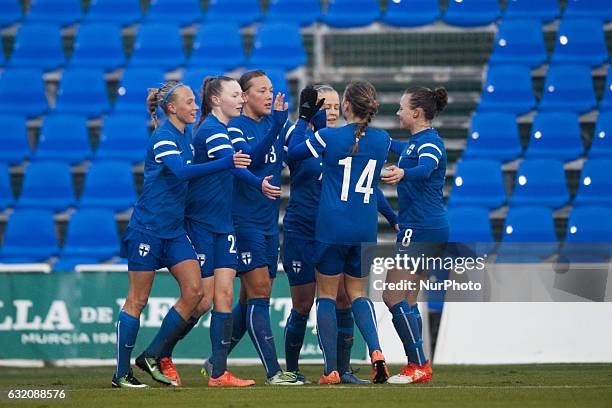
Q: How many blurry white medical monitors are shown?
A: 0